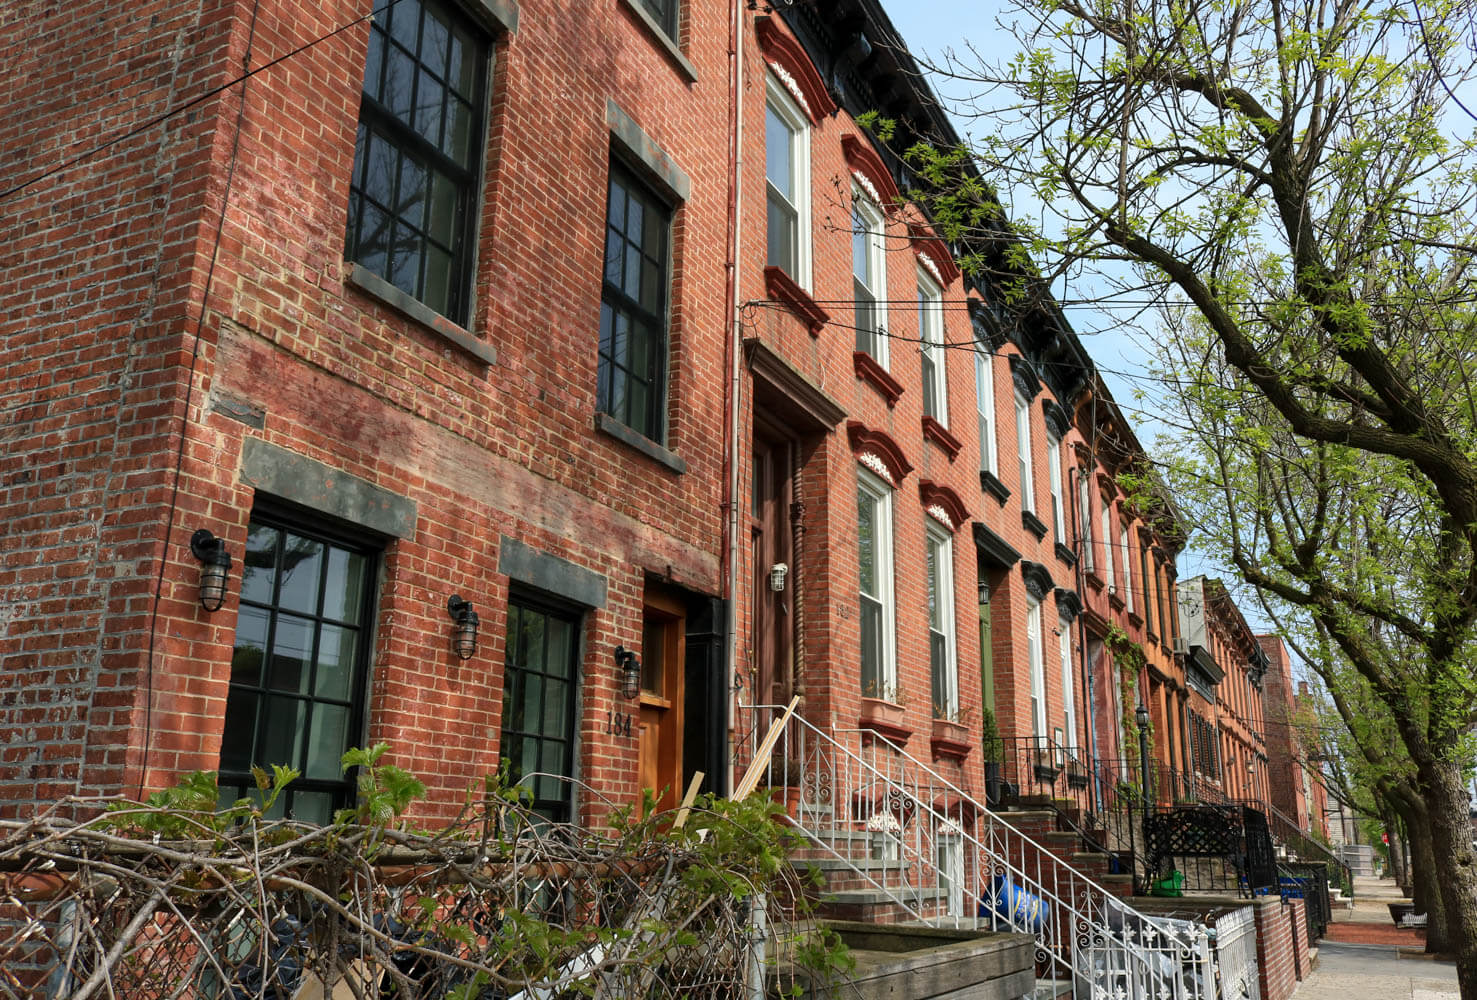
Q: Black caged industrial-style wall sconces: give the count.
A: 3